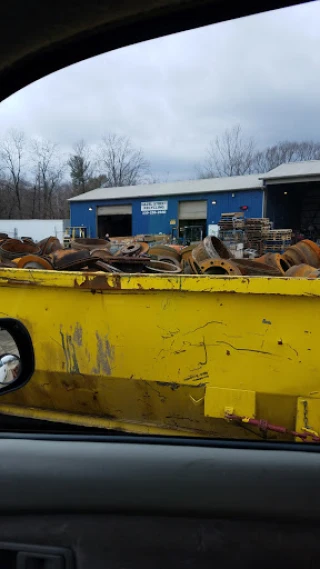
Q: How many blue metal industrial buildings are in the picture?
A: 1